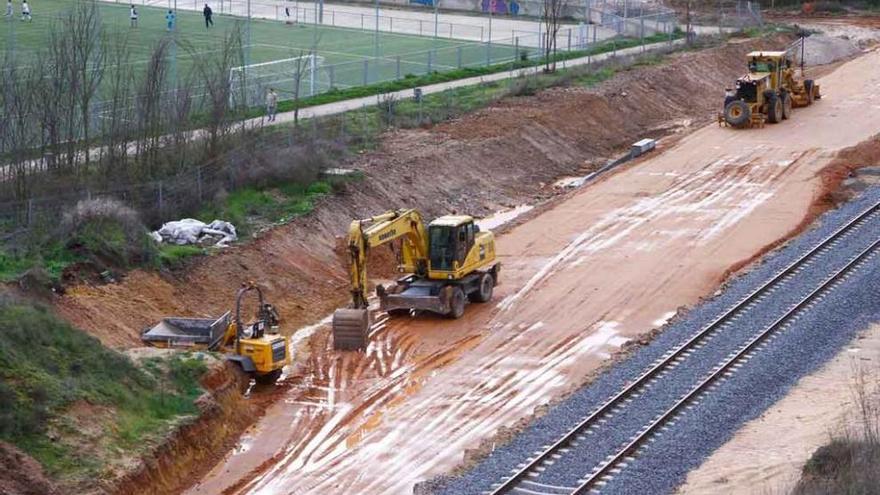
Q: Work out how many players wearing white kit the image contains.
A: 3